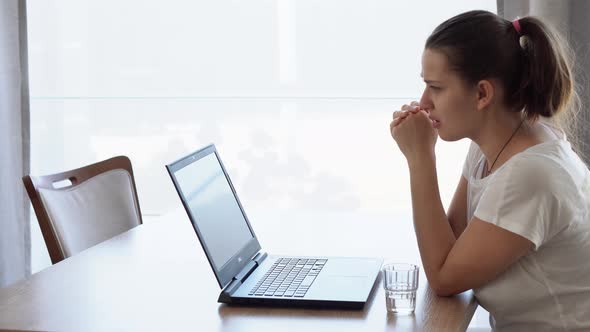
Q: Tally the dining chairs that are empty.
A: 1